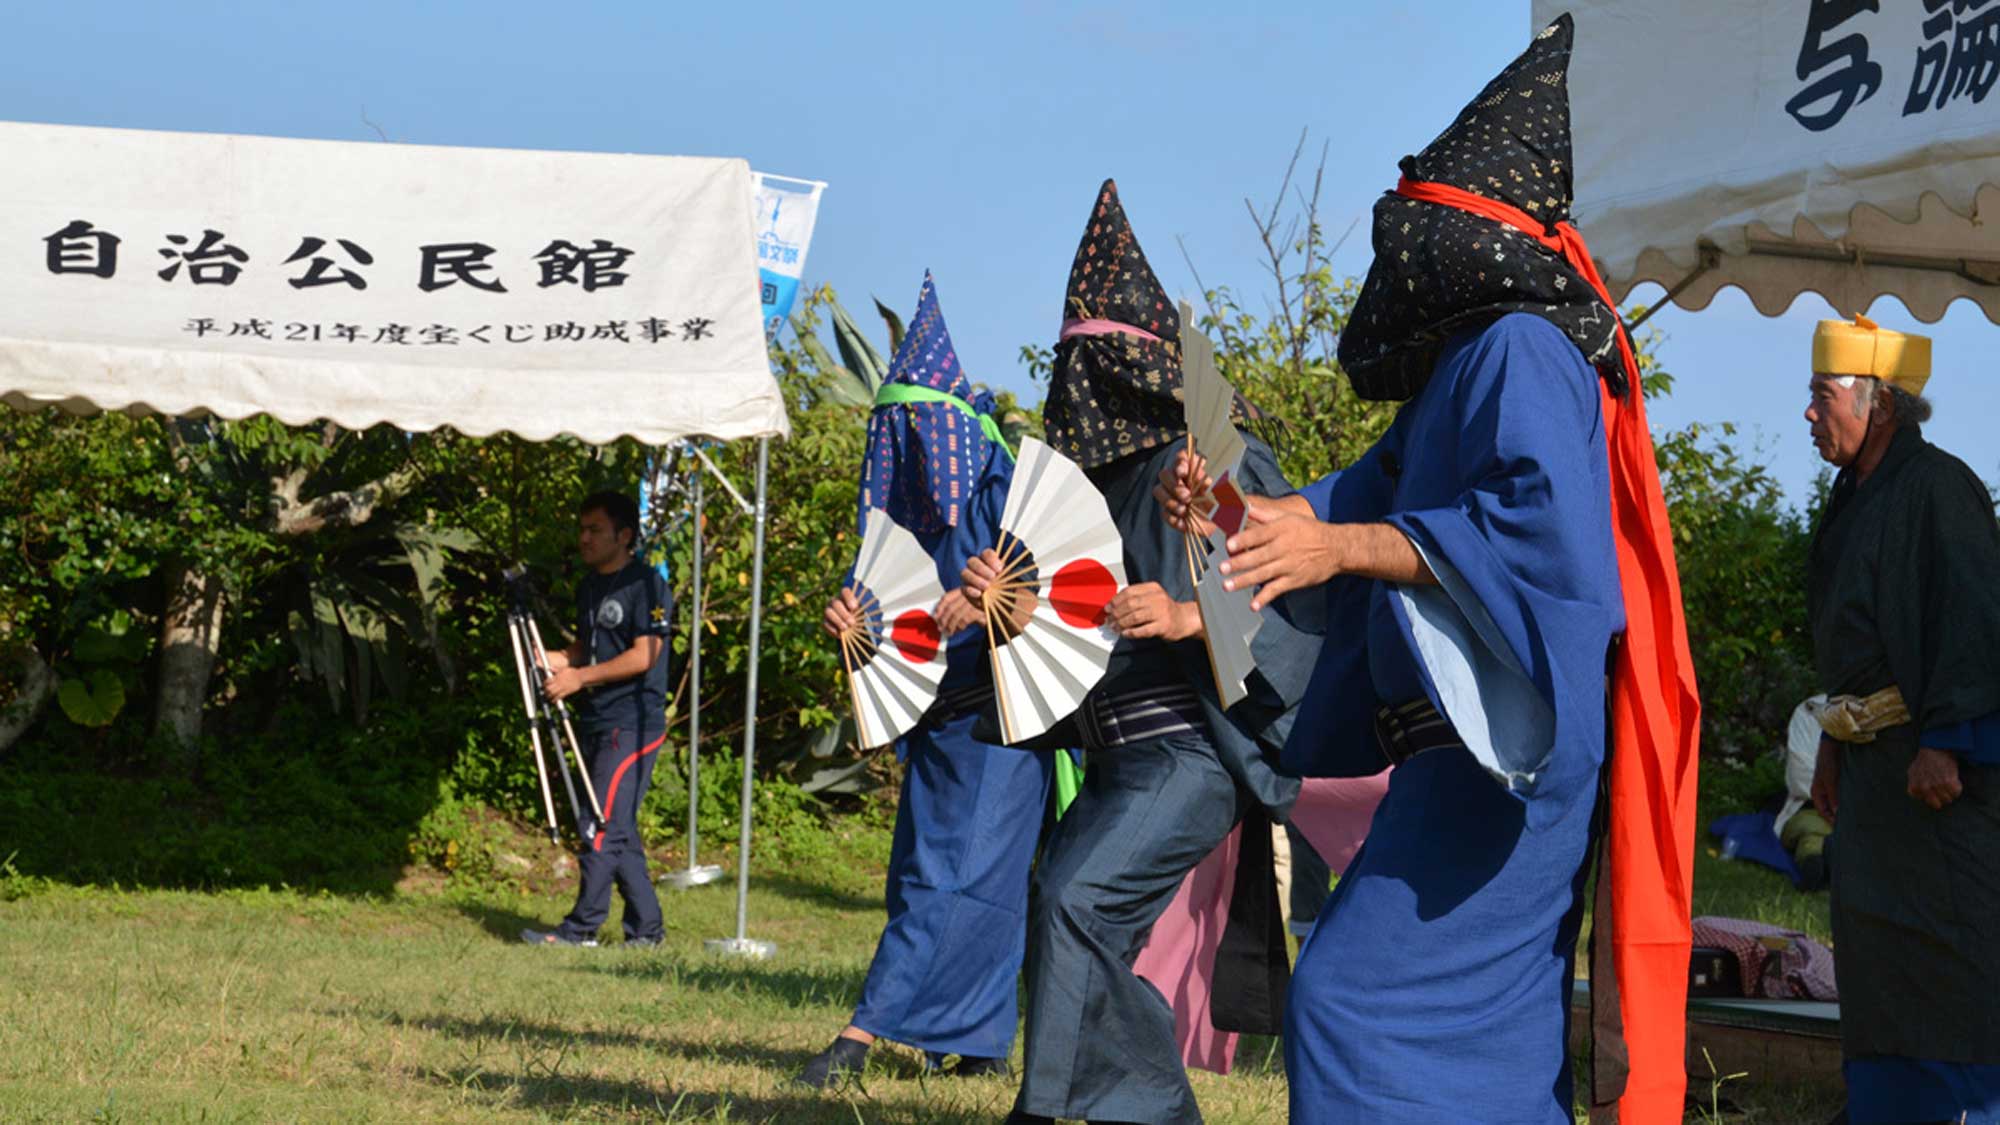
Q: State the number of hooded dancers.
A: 3